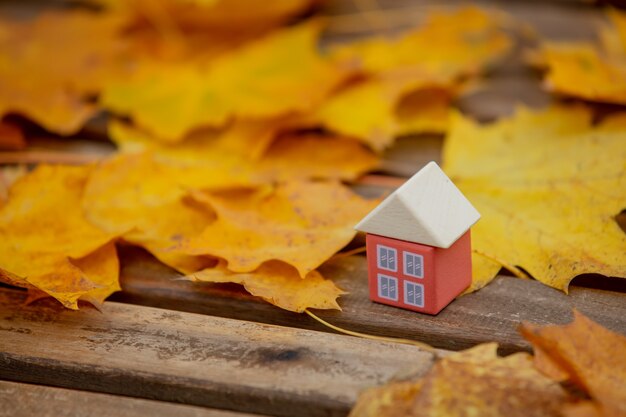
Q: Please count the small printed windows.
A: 4